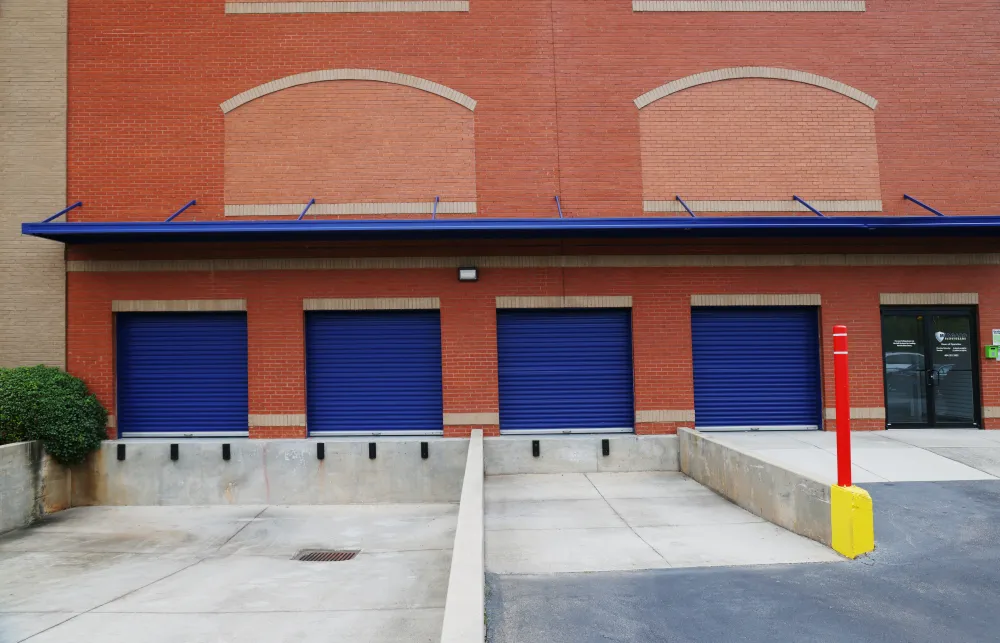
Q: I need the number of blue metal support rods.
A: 8